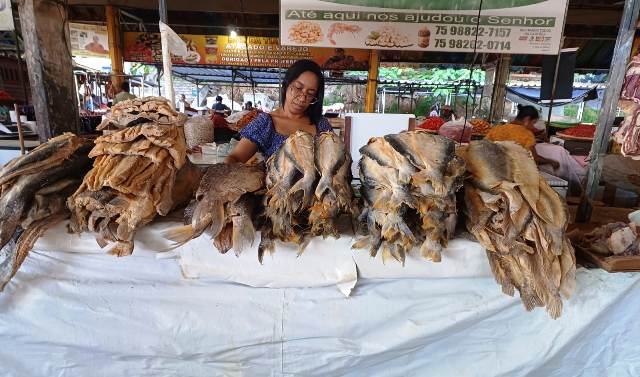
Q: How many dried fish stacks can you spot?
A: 6